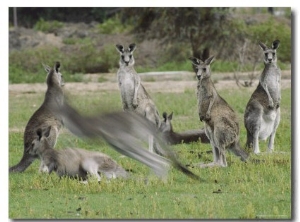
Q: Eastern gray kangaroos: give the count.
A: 7